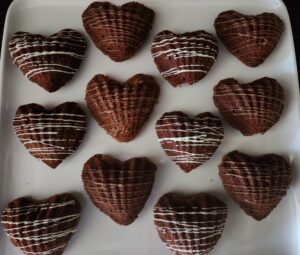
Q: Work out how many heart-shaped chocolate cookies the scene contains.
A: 12